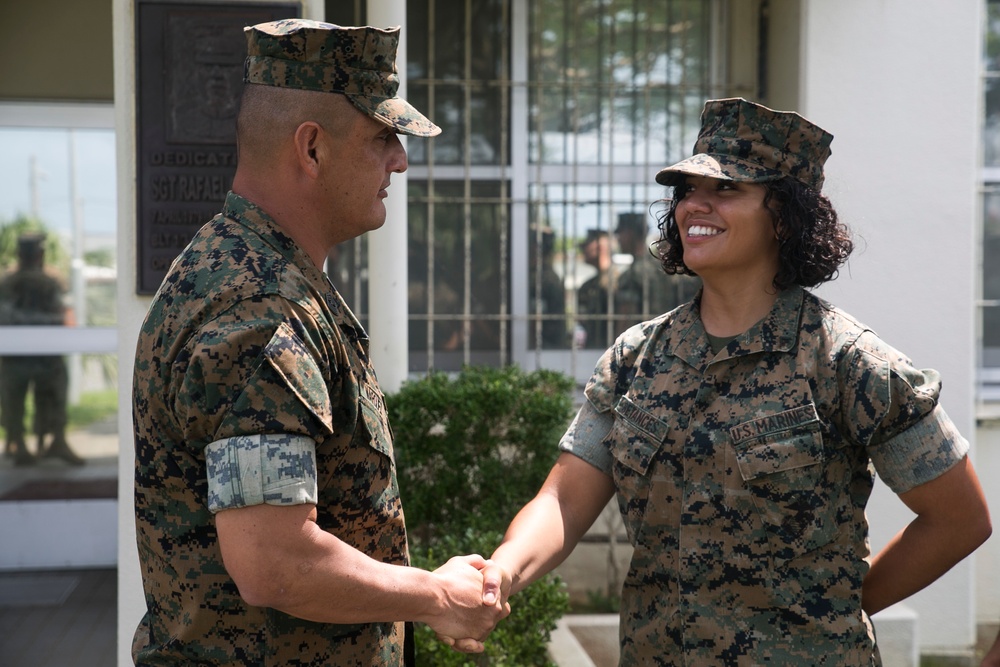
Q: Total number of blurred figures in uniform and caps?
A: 4